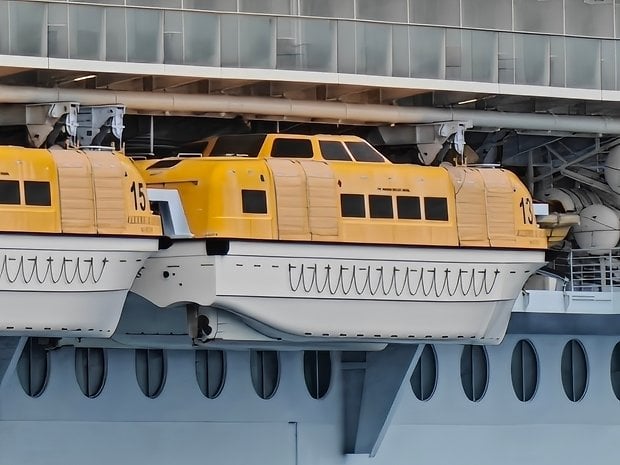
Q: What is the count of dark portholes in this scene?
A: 11